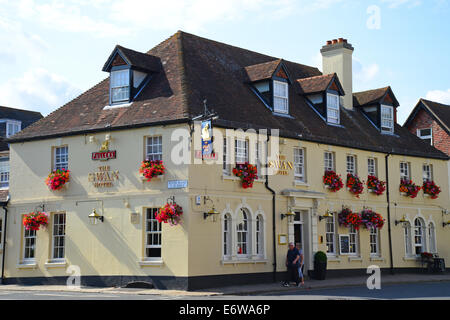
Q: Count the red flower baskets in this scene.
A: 12